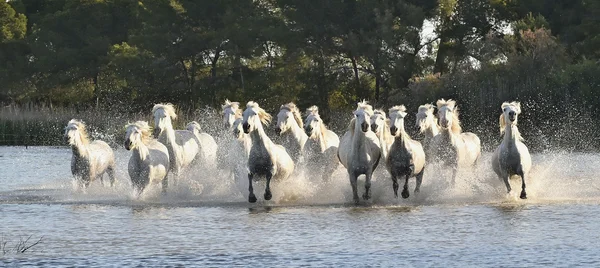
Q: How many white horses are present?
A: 15